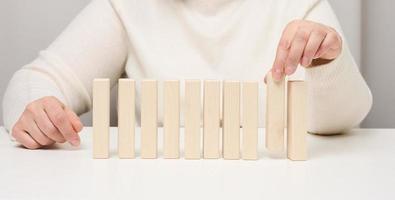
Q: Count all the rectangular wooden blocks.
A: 10